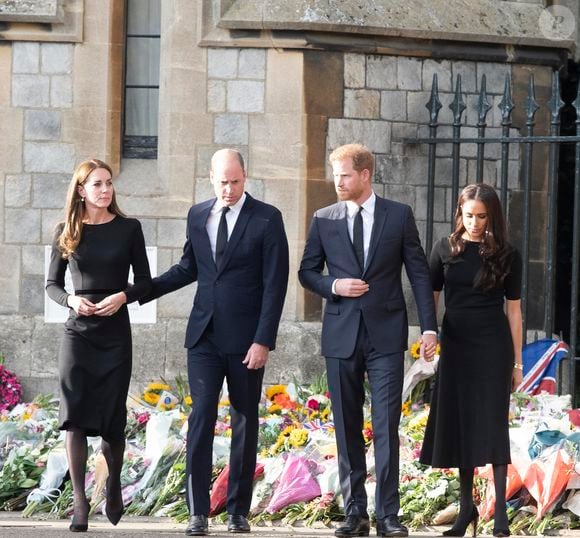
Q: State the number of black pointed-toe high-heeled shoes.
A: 4